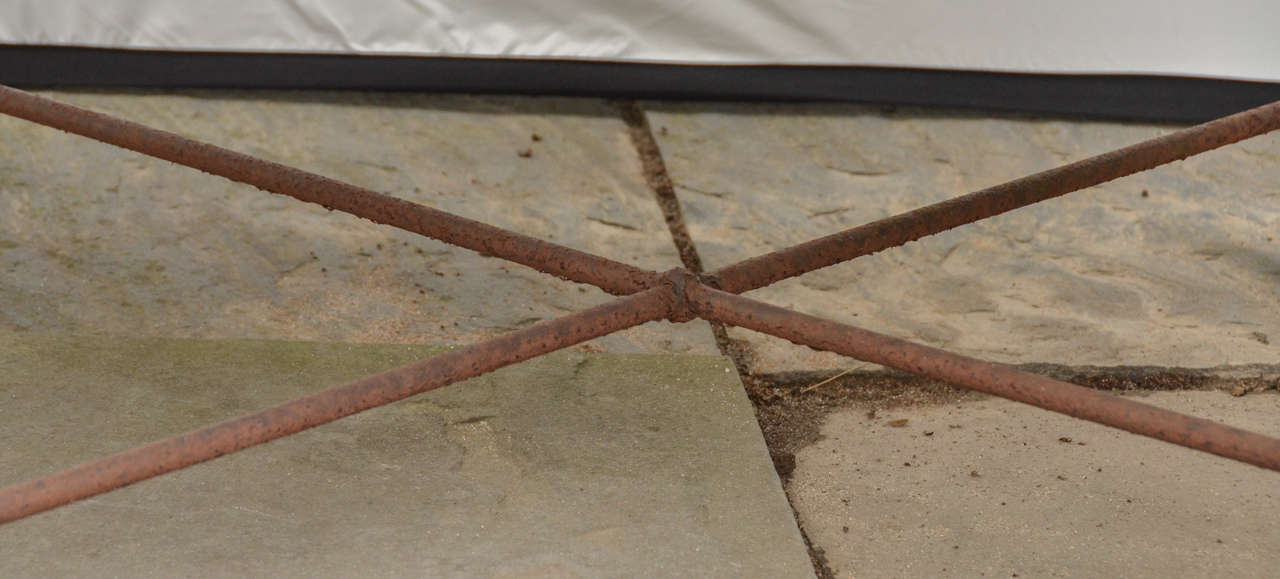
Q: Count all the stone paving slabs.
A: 4